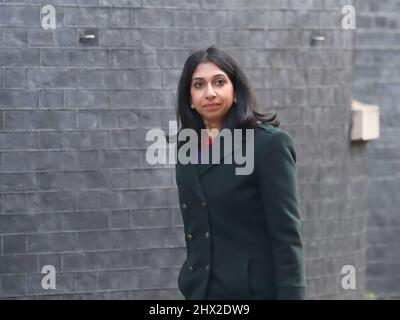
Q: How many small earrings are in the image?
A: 2